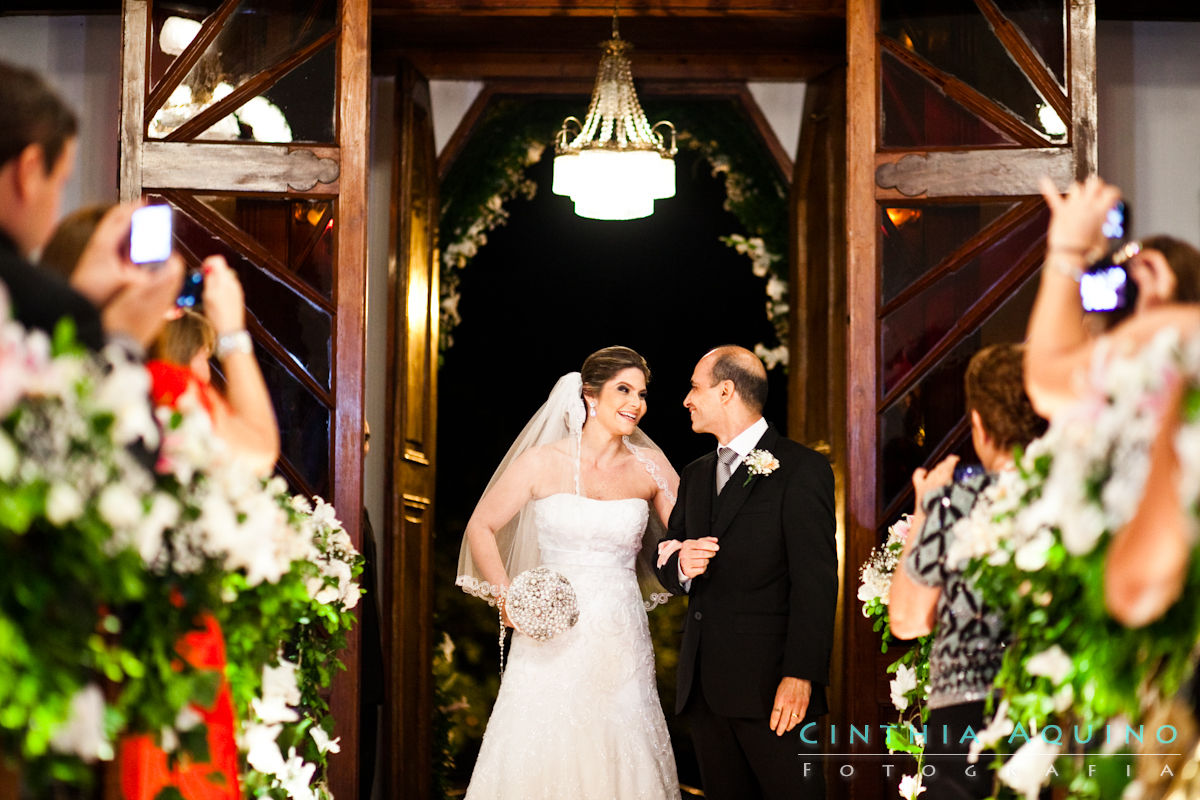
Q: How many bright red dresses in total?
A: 1